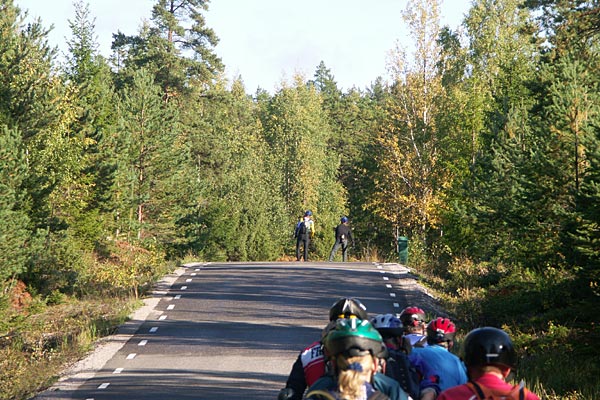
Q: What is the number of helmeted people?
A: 8